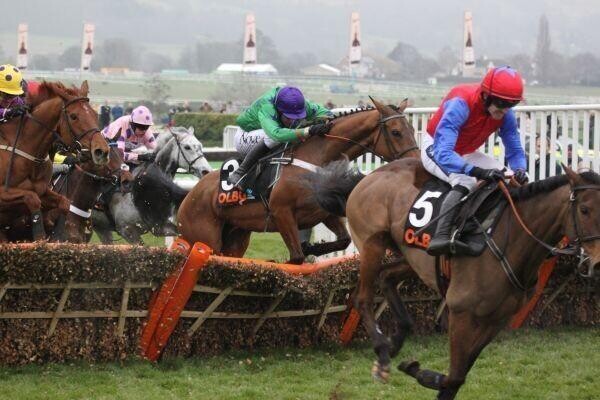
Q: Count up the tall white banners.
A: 5